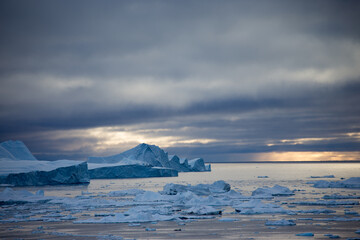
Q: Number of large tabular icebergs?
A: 2